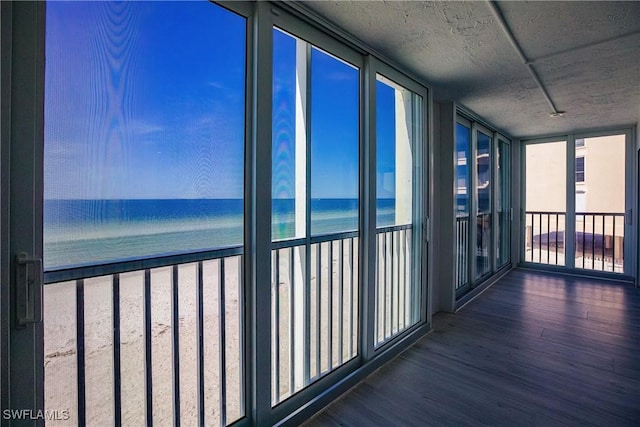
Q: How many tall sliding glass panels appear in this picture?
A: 8